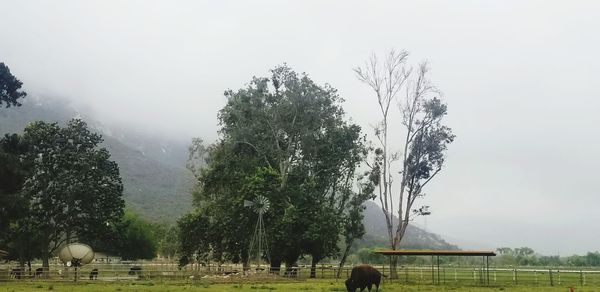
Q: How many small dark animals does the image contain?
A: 4